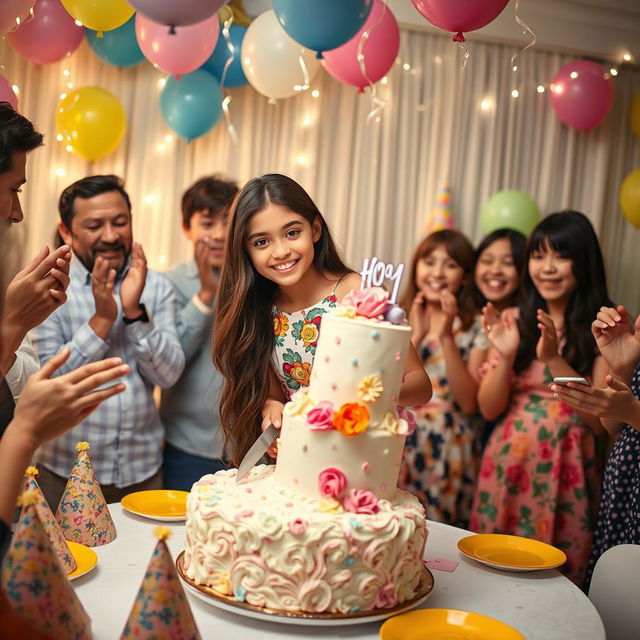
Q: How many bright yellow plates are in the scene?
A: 4